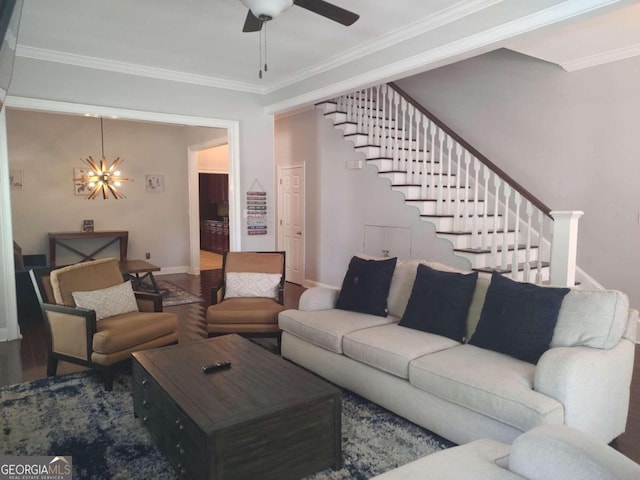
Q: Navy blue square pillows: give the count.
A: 3